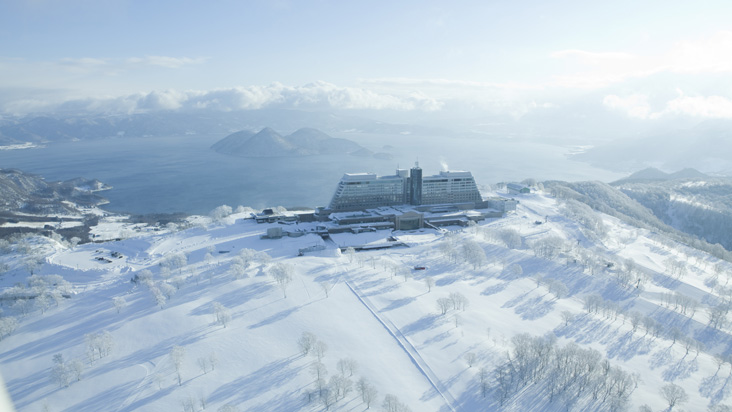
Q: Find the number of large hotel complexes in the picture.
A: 1